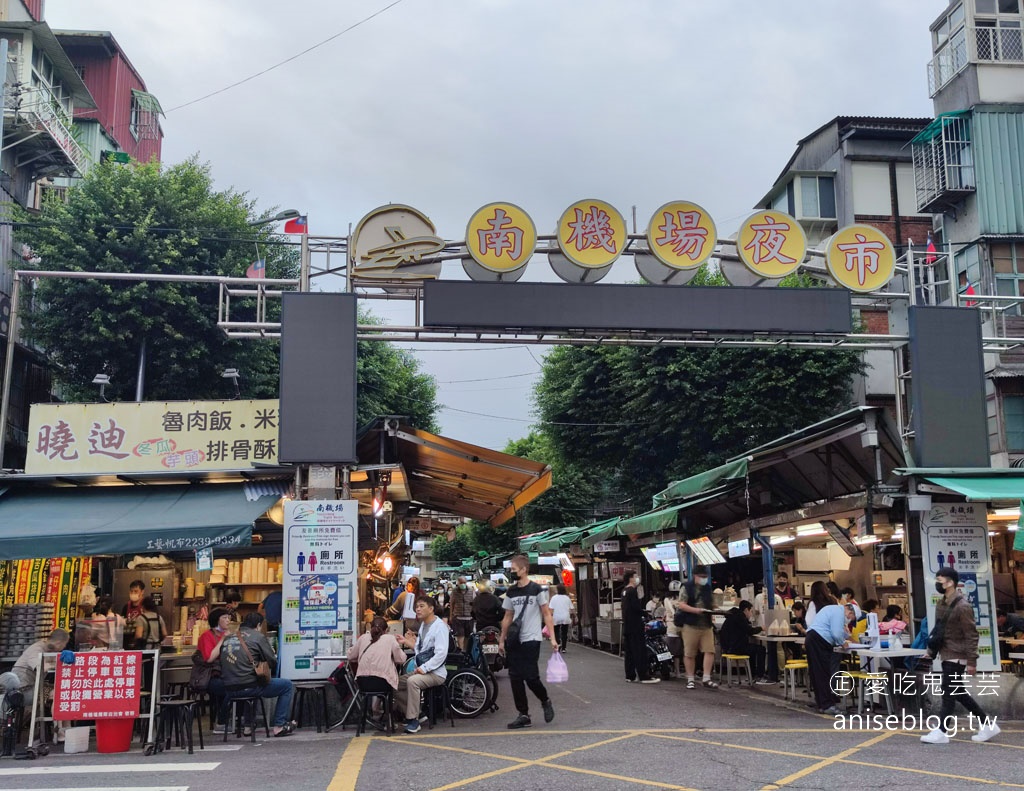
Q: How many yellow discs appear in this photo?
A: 5